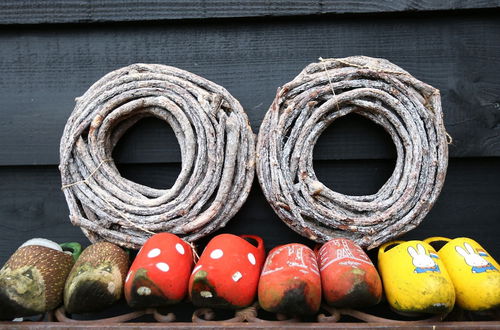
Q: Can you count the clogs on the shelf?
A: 8